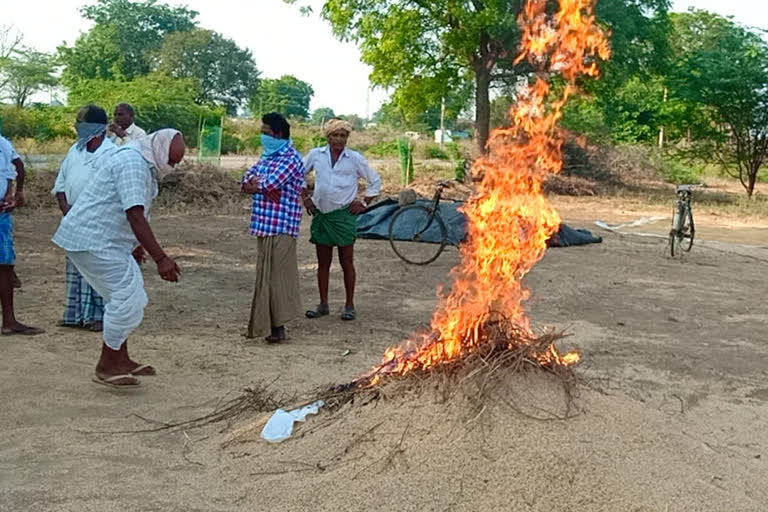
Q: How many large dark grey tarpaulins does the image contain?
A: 1